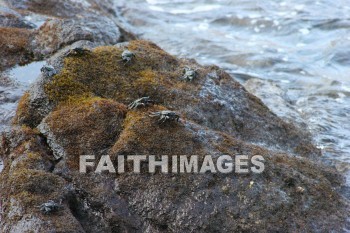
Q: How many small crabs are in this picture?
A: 7